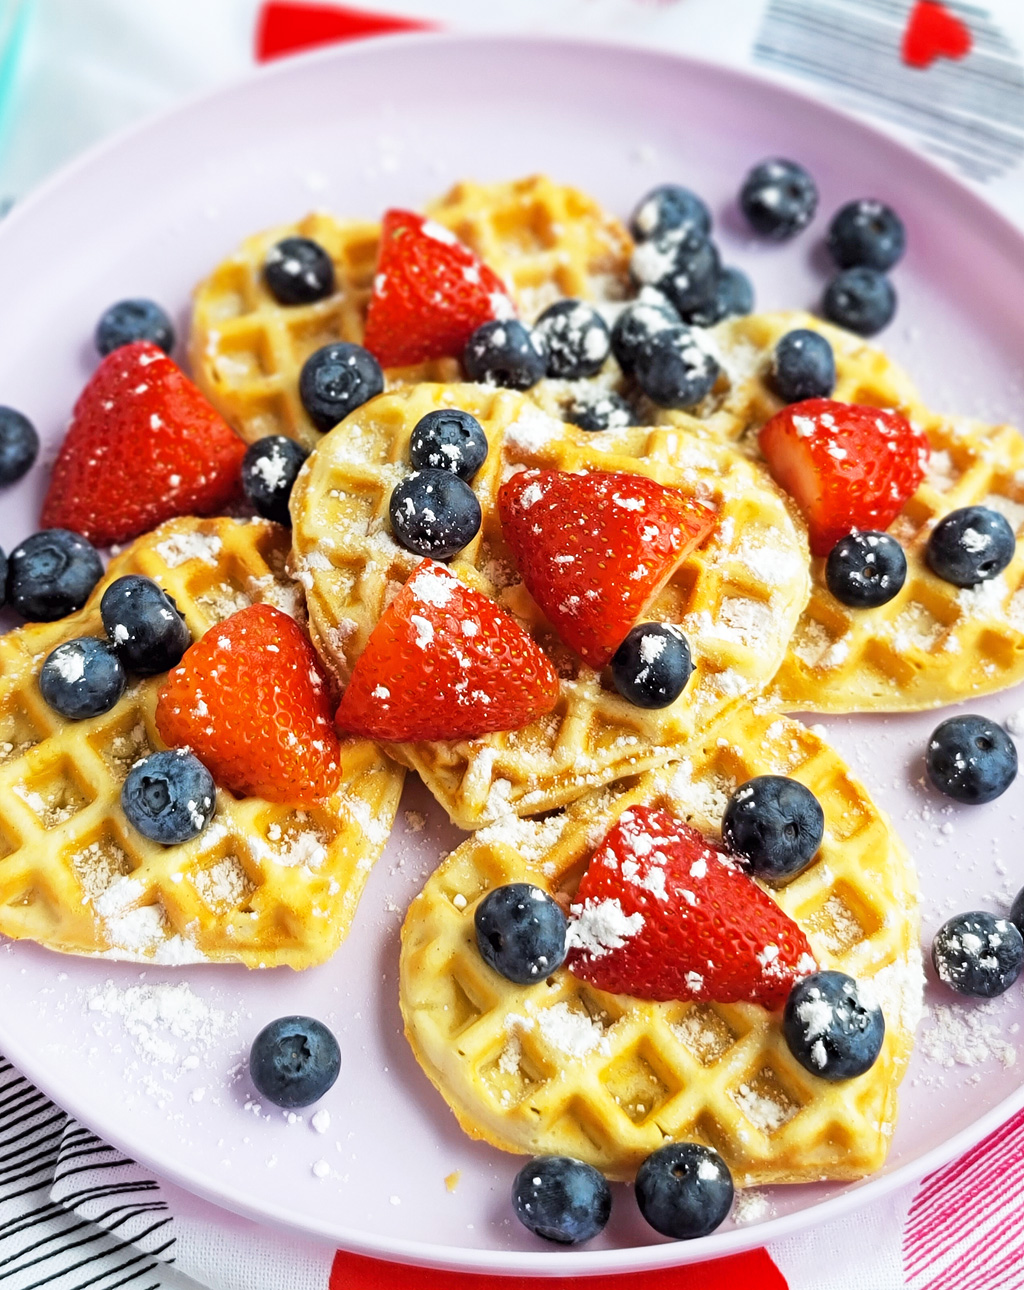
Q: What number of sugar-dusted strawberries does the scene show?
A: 7